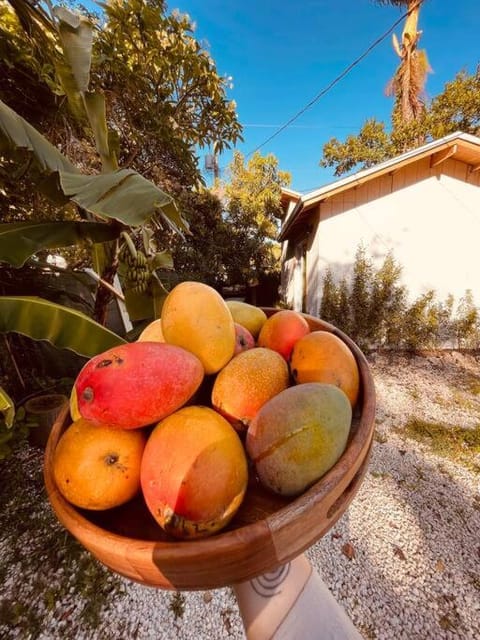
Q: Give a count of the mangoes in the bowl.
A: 12